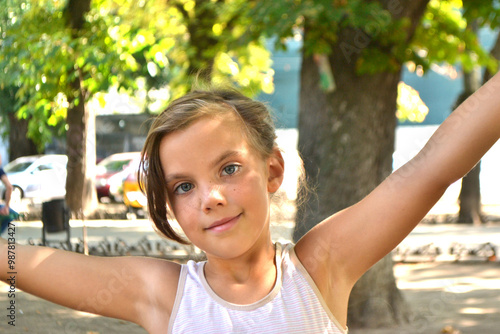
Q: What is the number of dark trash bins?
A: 1